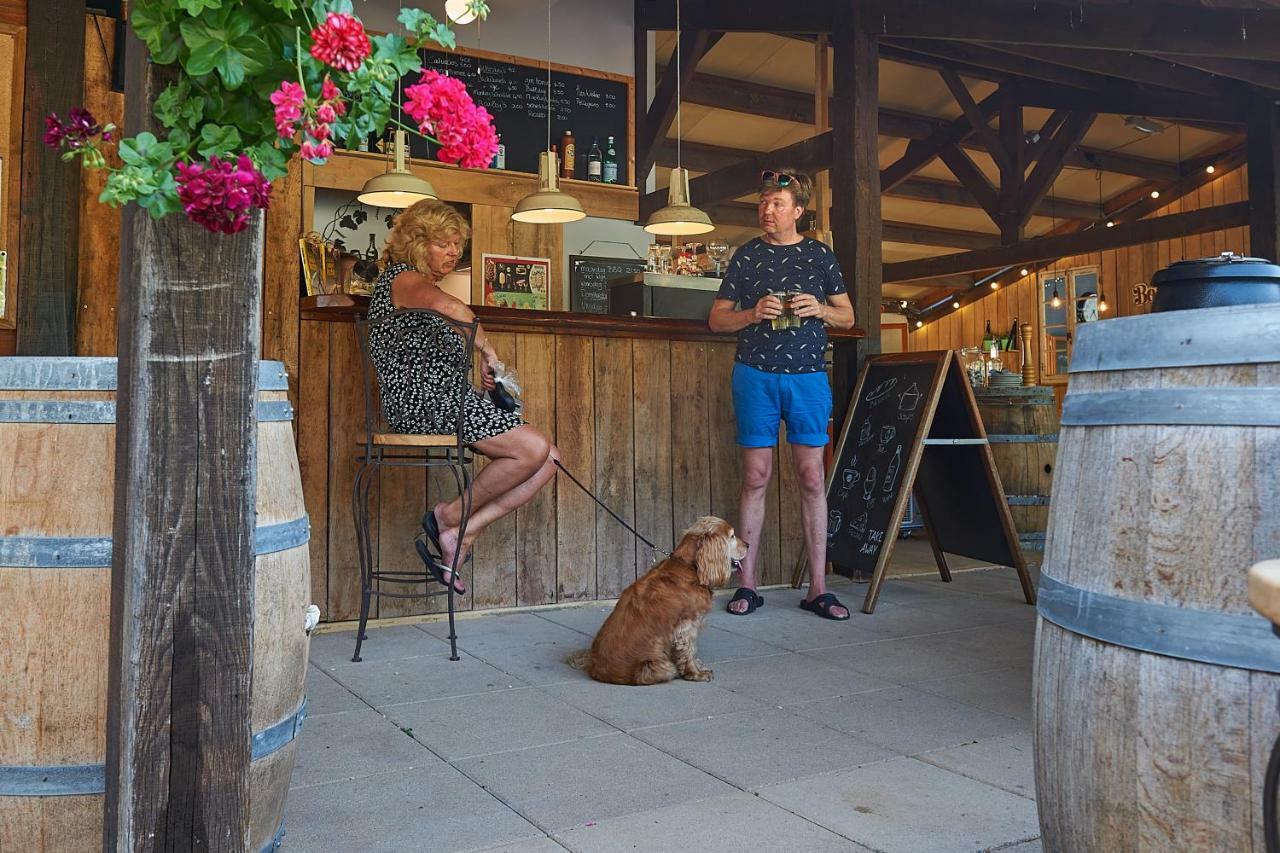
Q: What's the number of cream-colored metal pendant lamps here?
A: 3